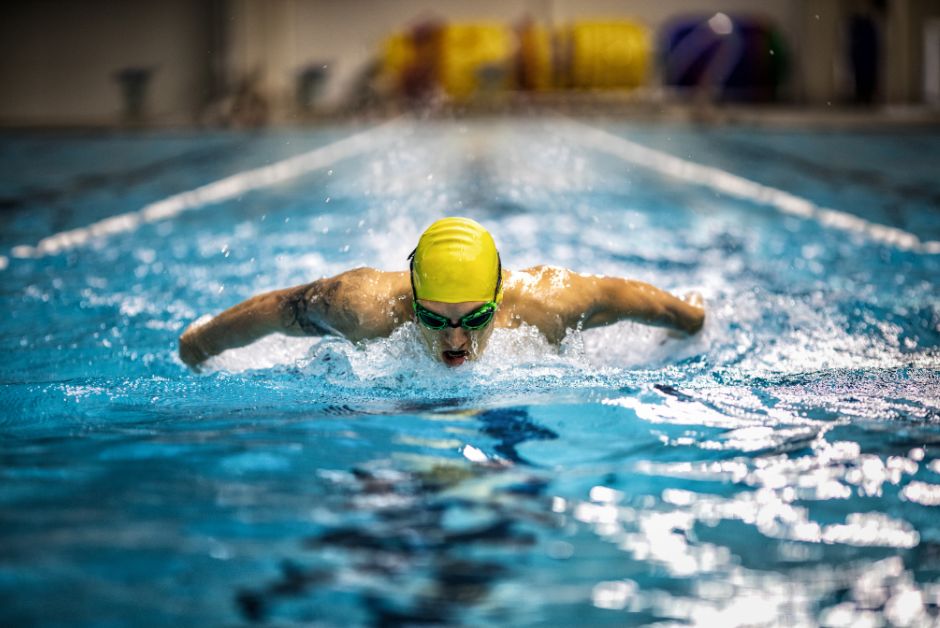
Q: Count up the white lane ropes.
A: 2